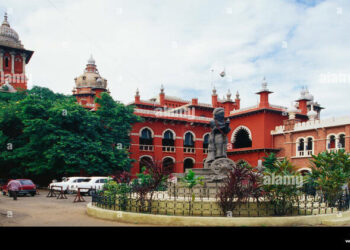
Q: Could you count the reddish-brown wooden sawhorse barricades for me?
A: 2